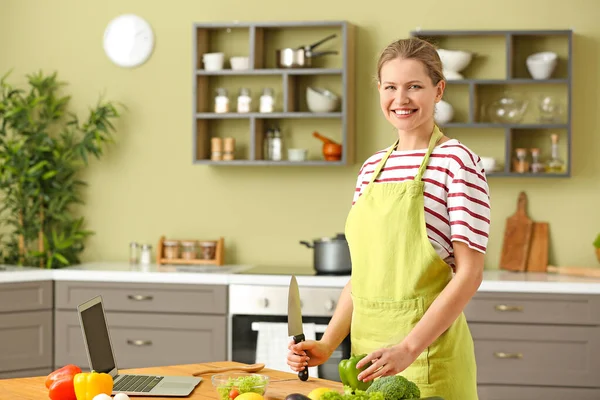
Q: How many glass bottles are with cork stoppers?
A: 3